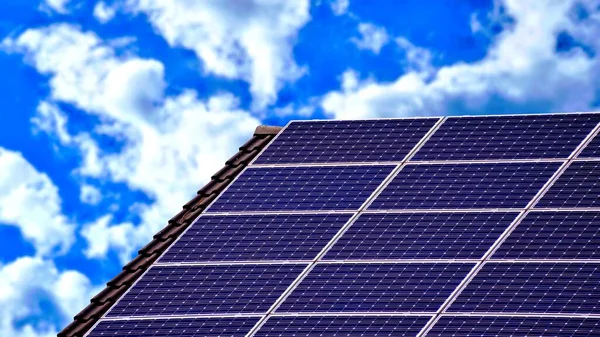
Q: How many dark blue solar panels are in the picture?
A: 15